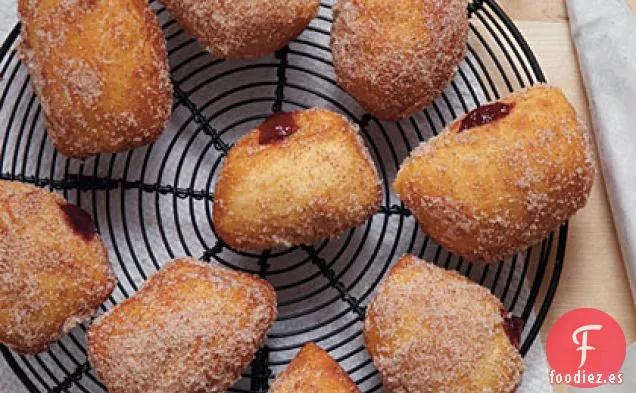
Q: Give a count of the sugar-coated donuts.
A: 9